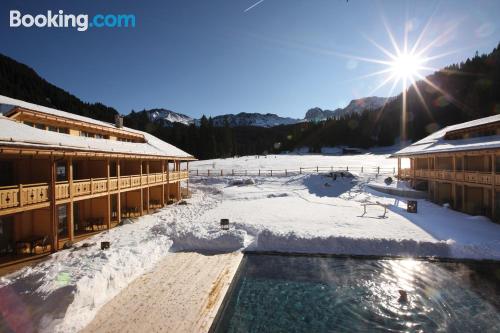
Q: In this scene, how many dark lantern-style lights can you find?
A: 3